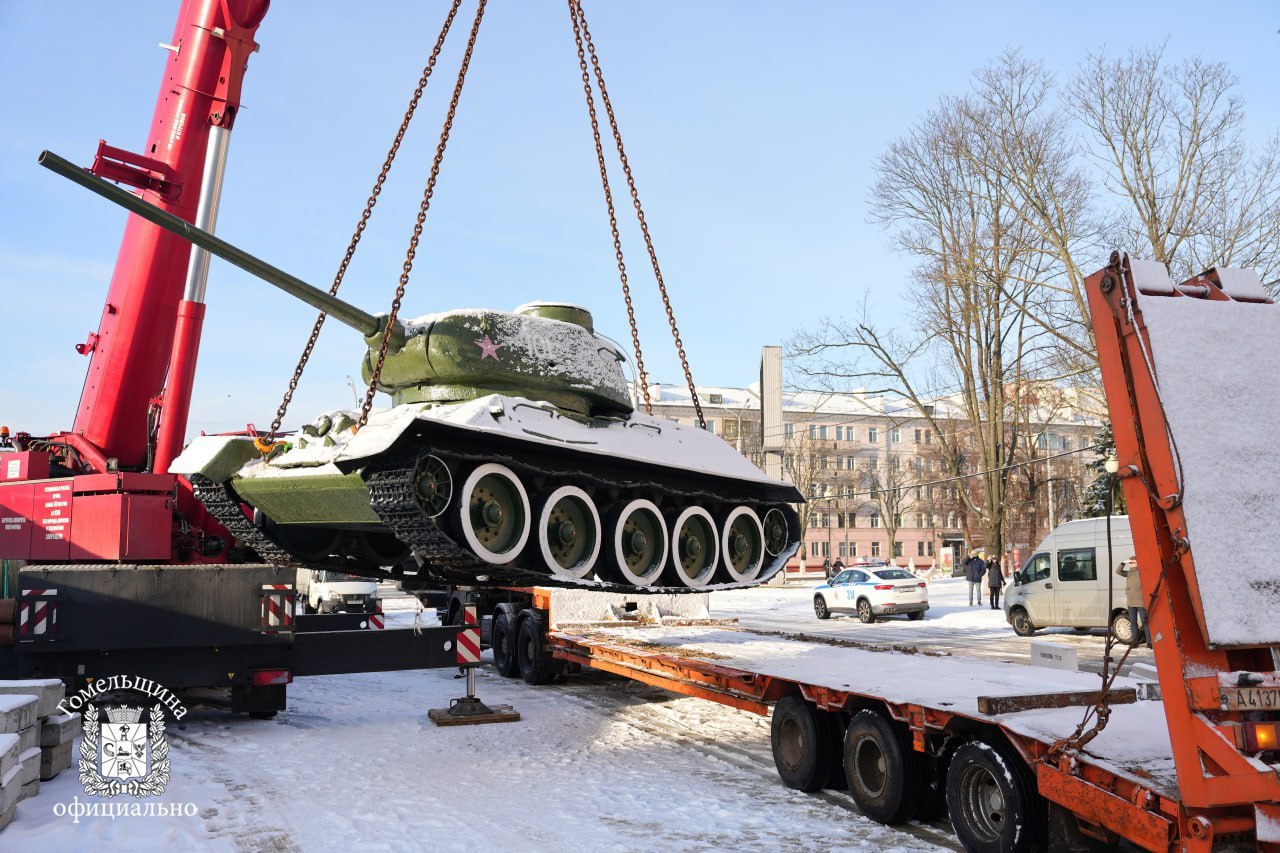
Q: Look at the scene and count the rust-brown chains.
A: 4